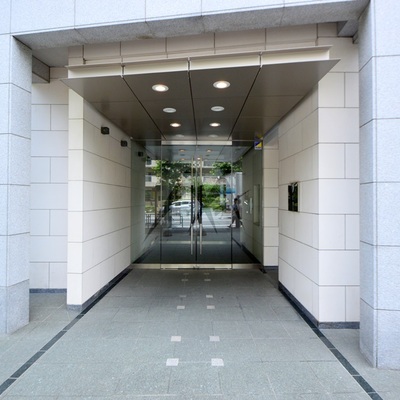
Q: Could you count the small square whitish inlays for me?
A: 12